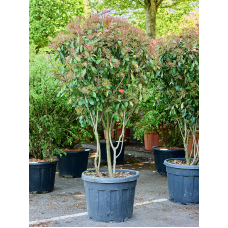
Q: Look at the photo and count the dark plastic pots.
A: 6